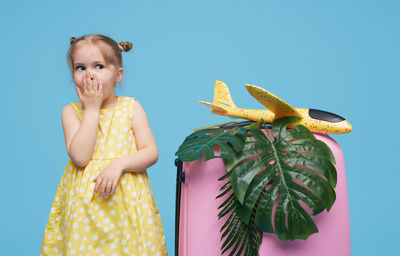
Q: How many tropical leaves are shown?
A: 3